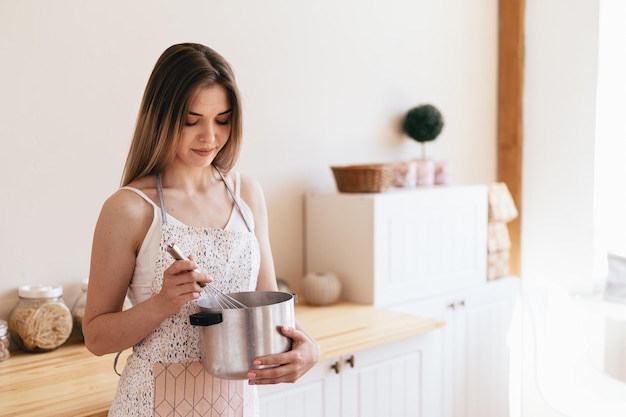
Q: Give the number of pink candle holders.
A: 3